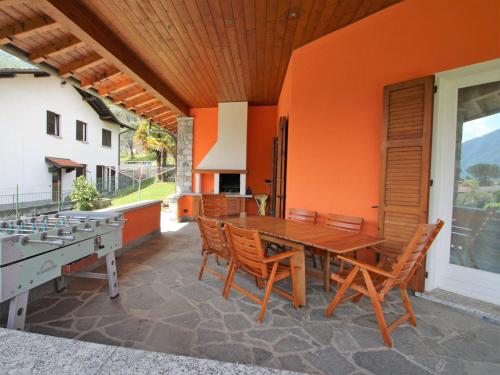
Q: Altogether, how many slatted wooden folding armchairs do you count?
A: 6